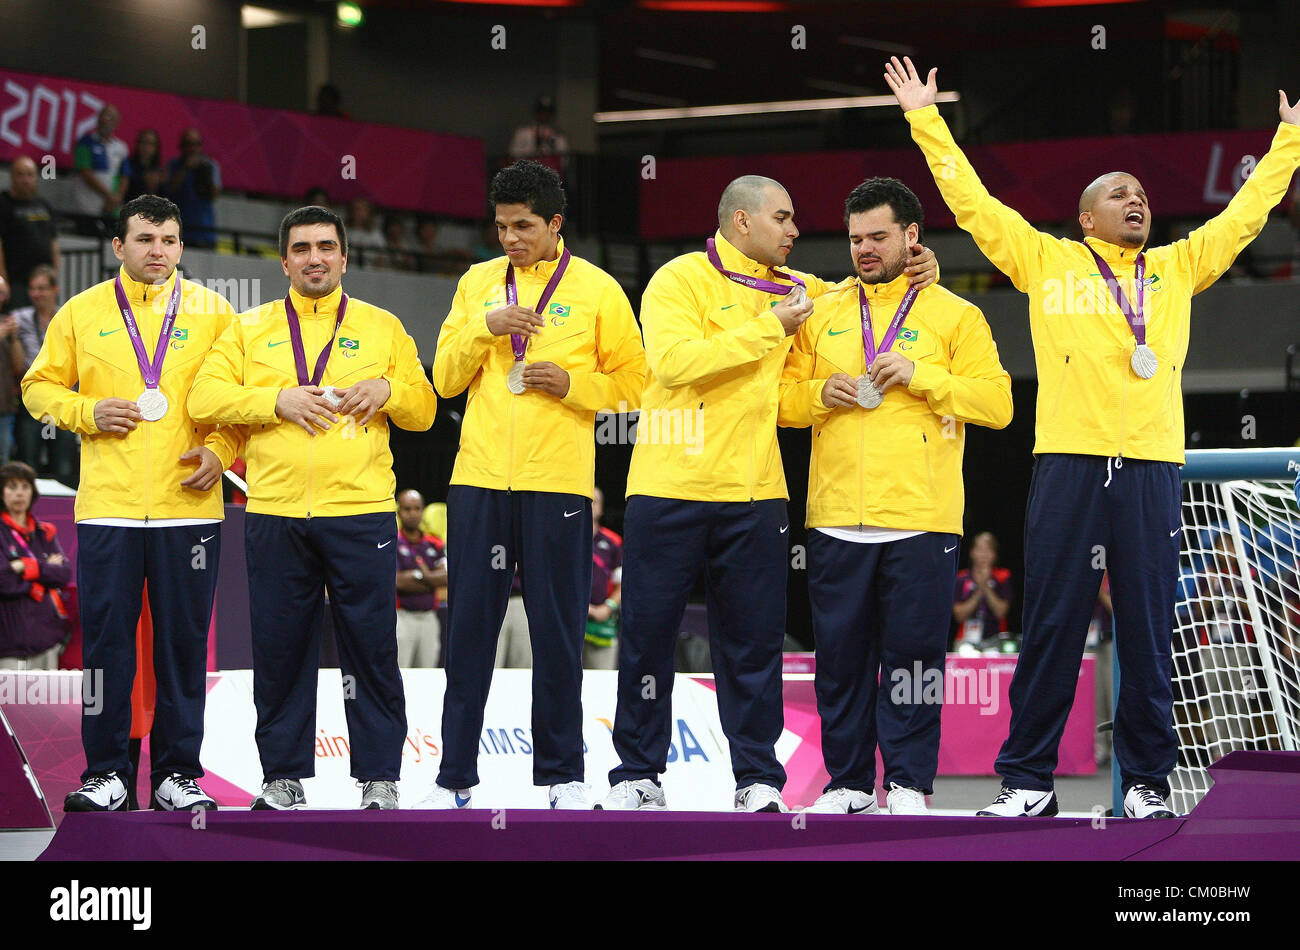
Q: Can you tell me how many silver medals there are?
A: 6